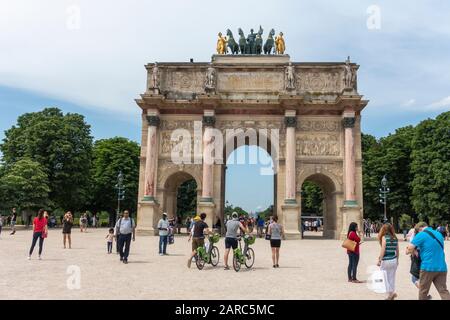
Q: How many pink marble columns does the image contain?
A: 4